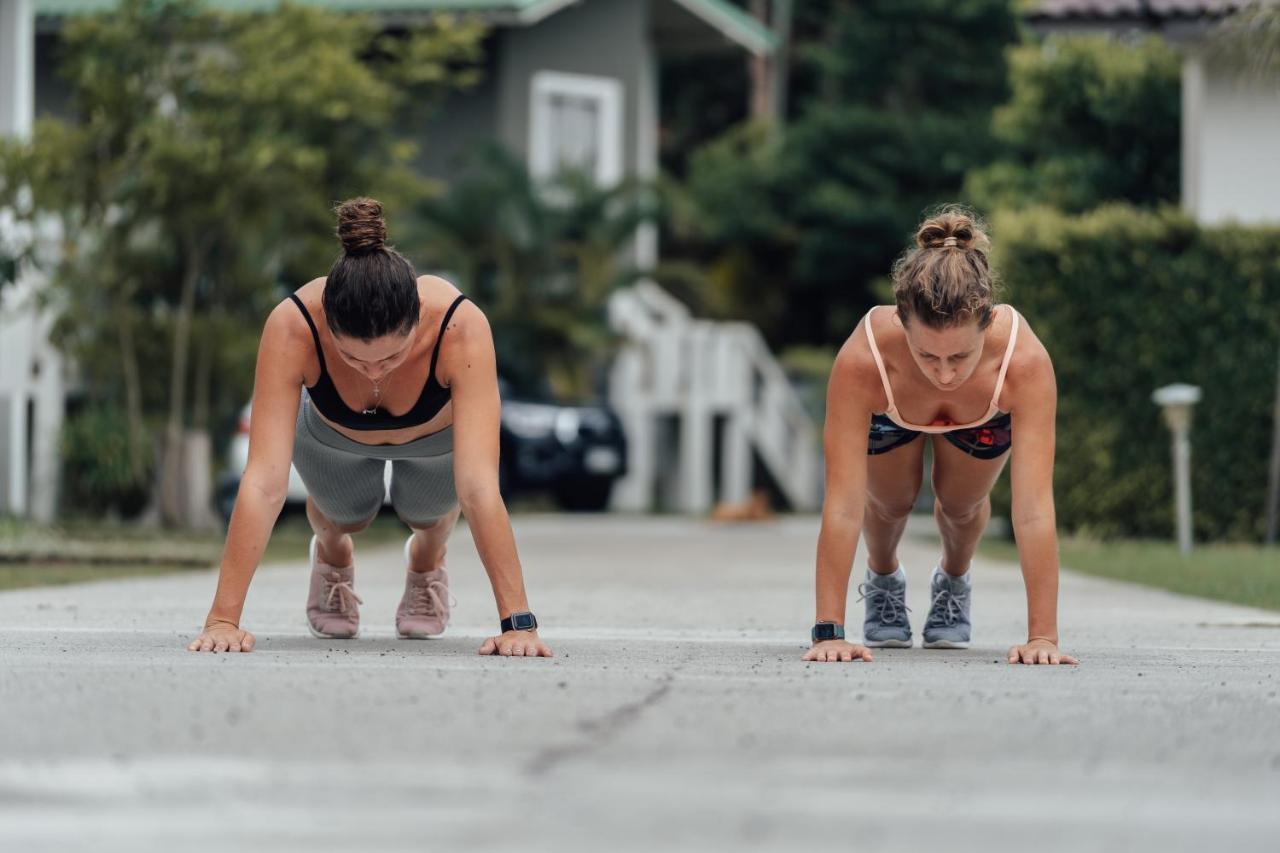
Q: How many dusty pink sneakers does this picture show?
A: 2